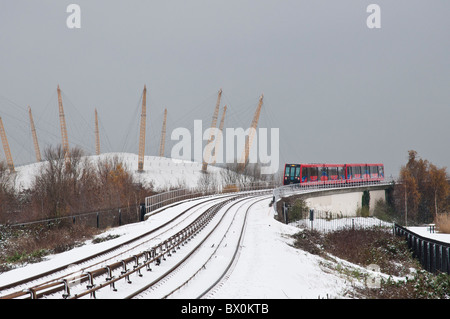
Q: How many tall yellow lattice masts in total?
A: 9